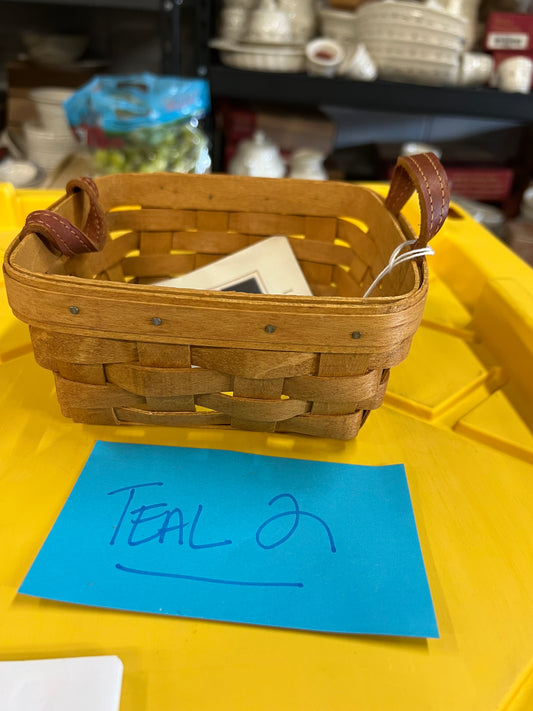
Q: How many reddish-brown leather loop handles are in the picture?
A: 2